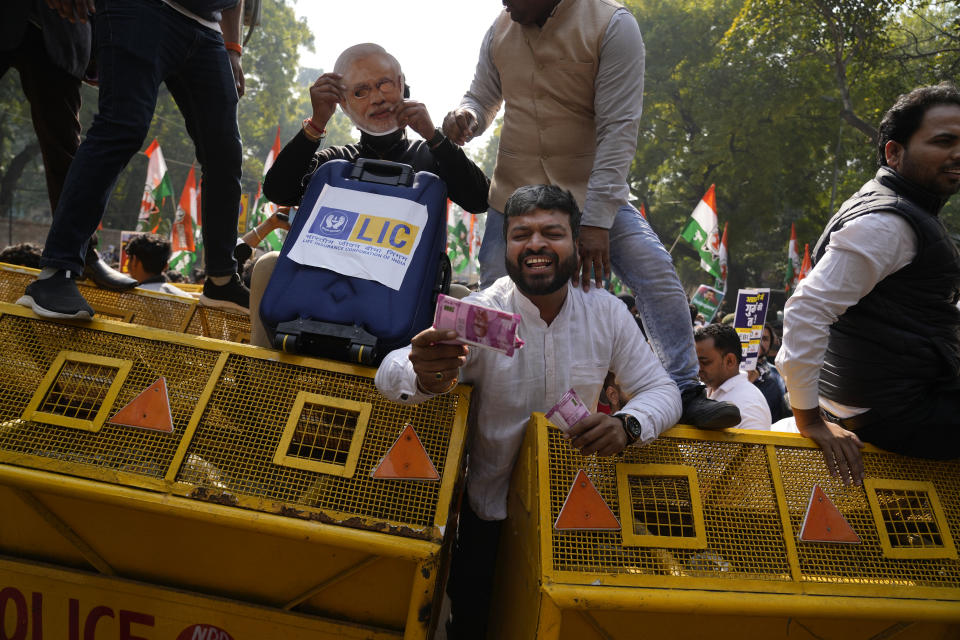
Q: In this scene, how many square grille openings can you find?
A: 4